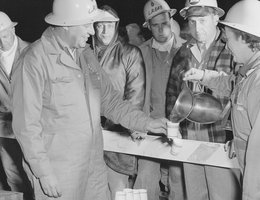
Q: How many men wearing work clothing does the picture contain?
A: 6